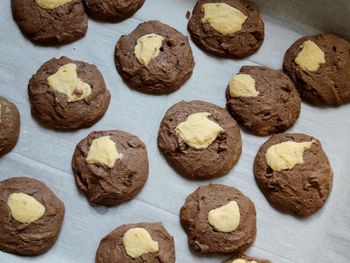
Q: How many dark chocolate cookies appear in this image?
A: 15